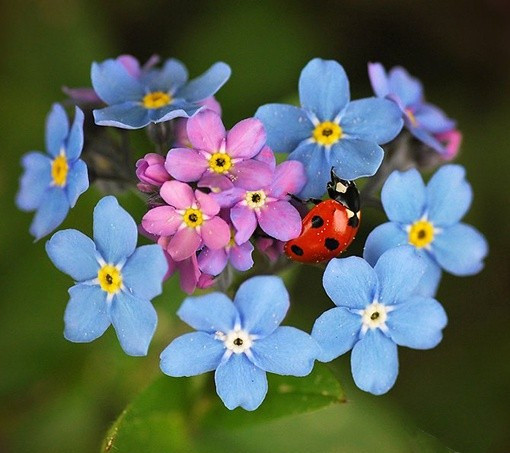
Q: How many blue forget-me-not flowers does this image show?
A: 8